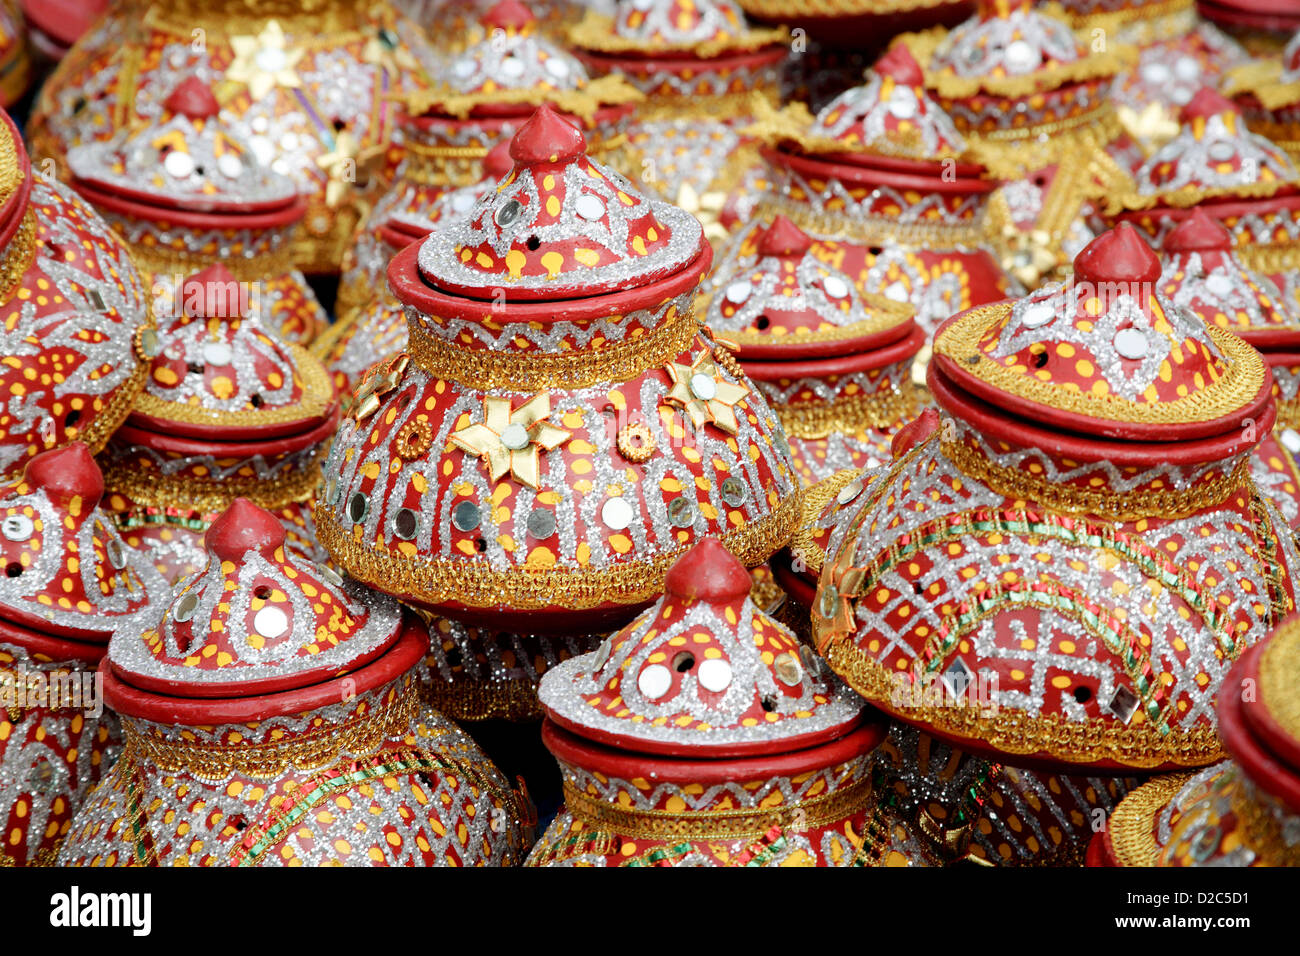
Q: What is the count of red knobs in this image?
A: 14